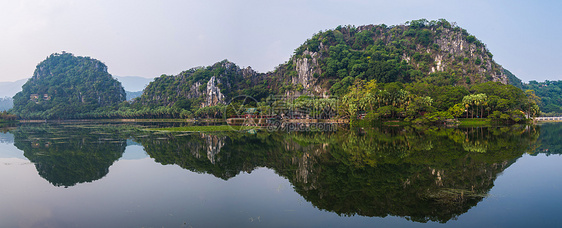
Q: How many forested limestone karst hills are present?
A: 3